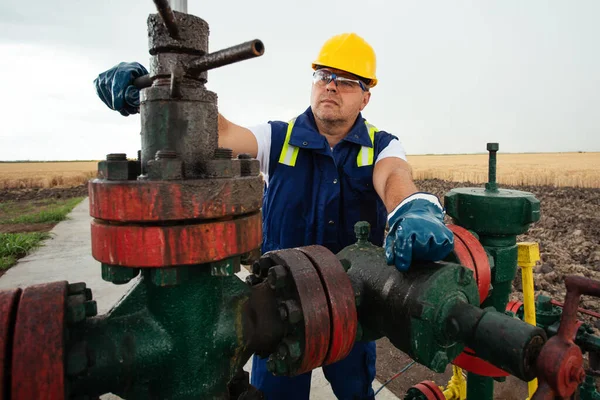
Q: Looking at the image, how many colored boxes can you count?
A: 0